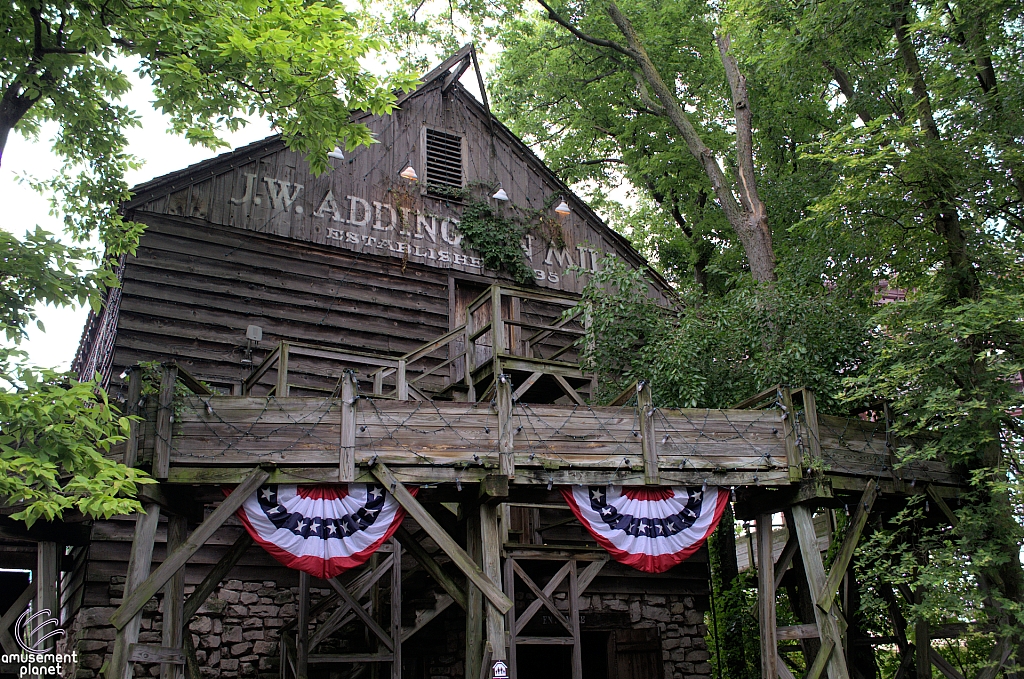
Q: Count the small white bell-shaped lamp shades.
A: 4